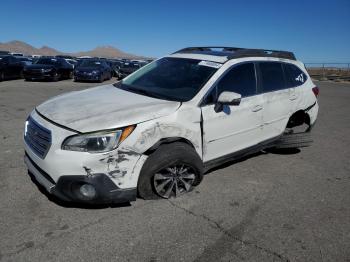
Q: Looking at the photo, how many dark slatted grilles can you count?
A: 1